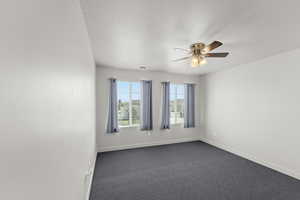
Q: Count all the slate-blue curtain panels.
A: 4